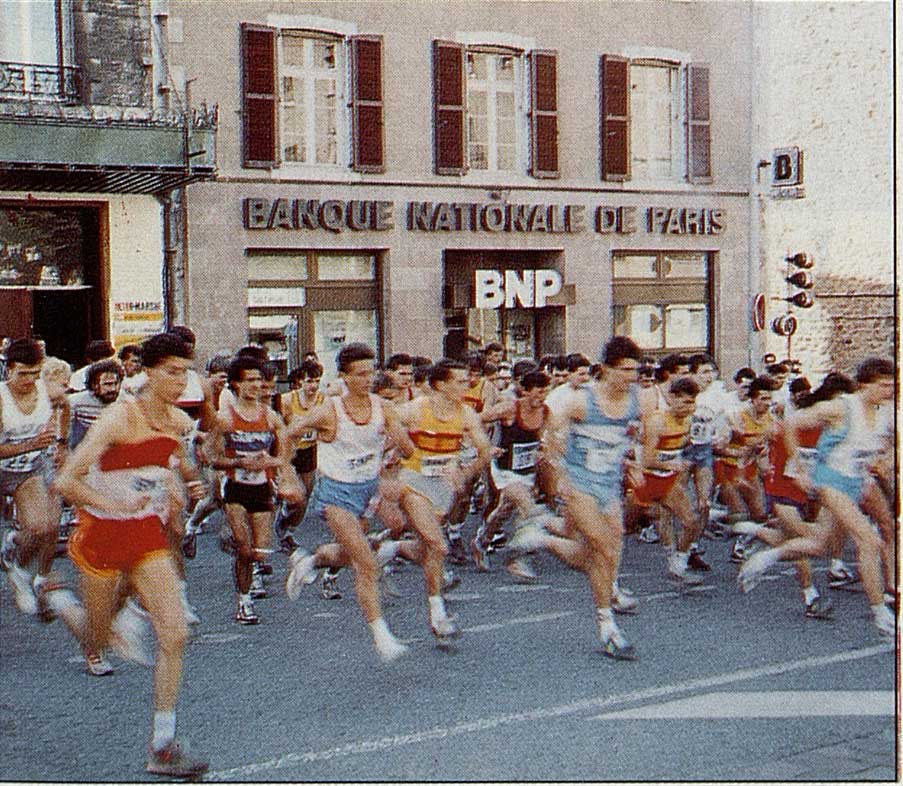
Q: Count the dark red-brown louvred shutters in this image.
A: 6